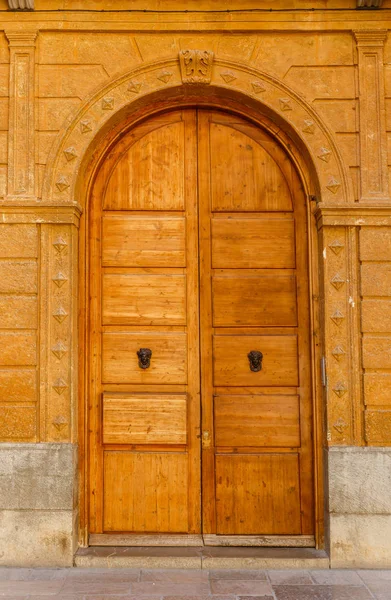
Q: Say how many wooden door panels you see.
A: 12